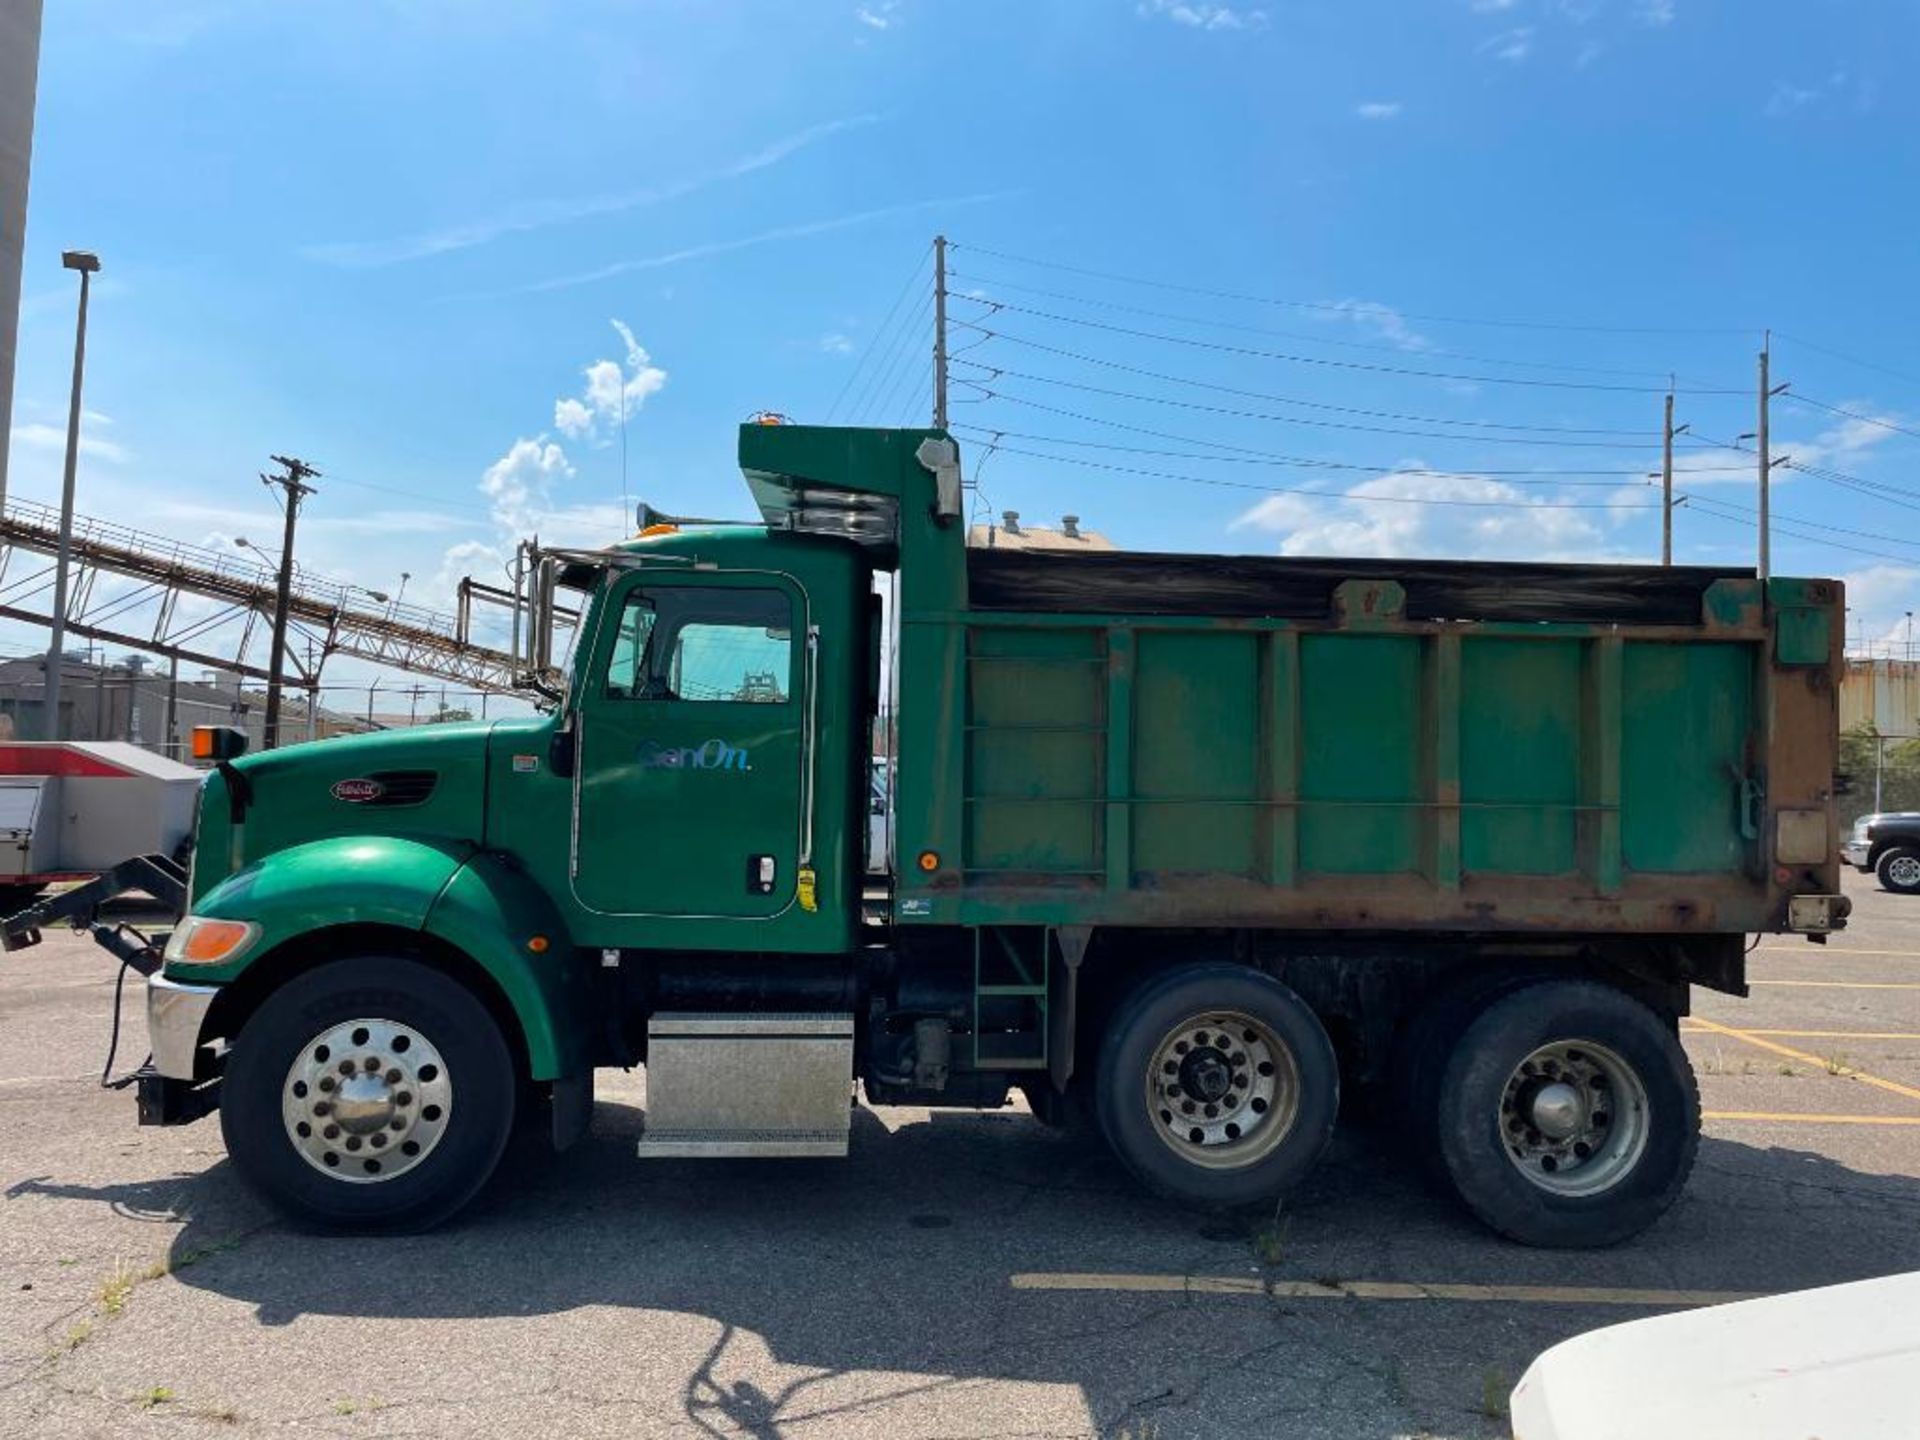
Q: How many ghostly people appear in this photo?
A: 0